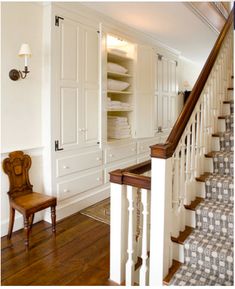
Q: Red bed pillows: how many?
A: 0